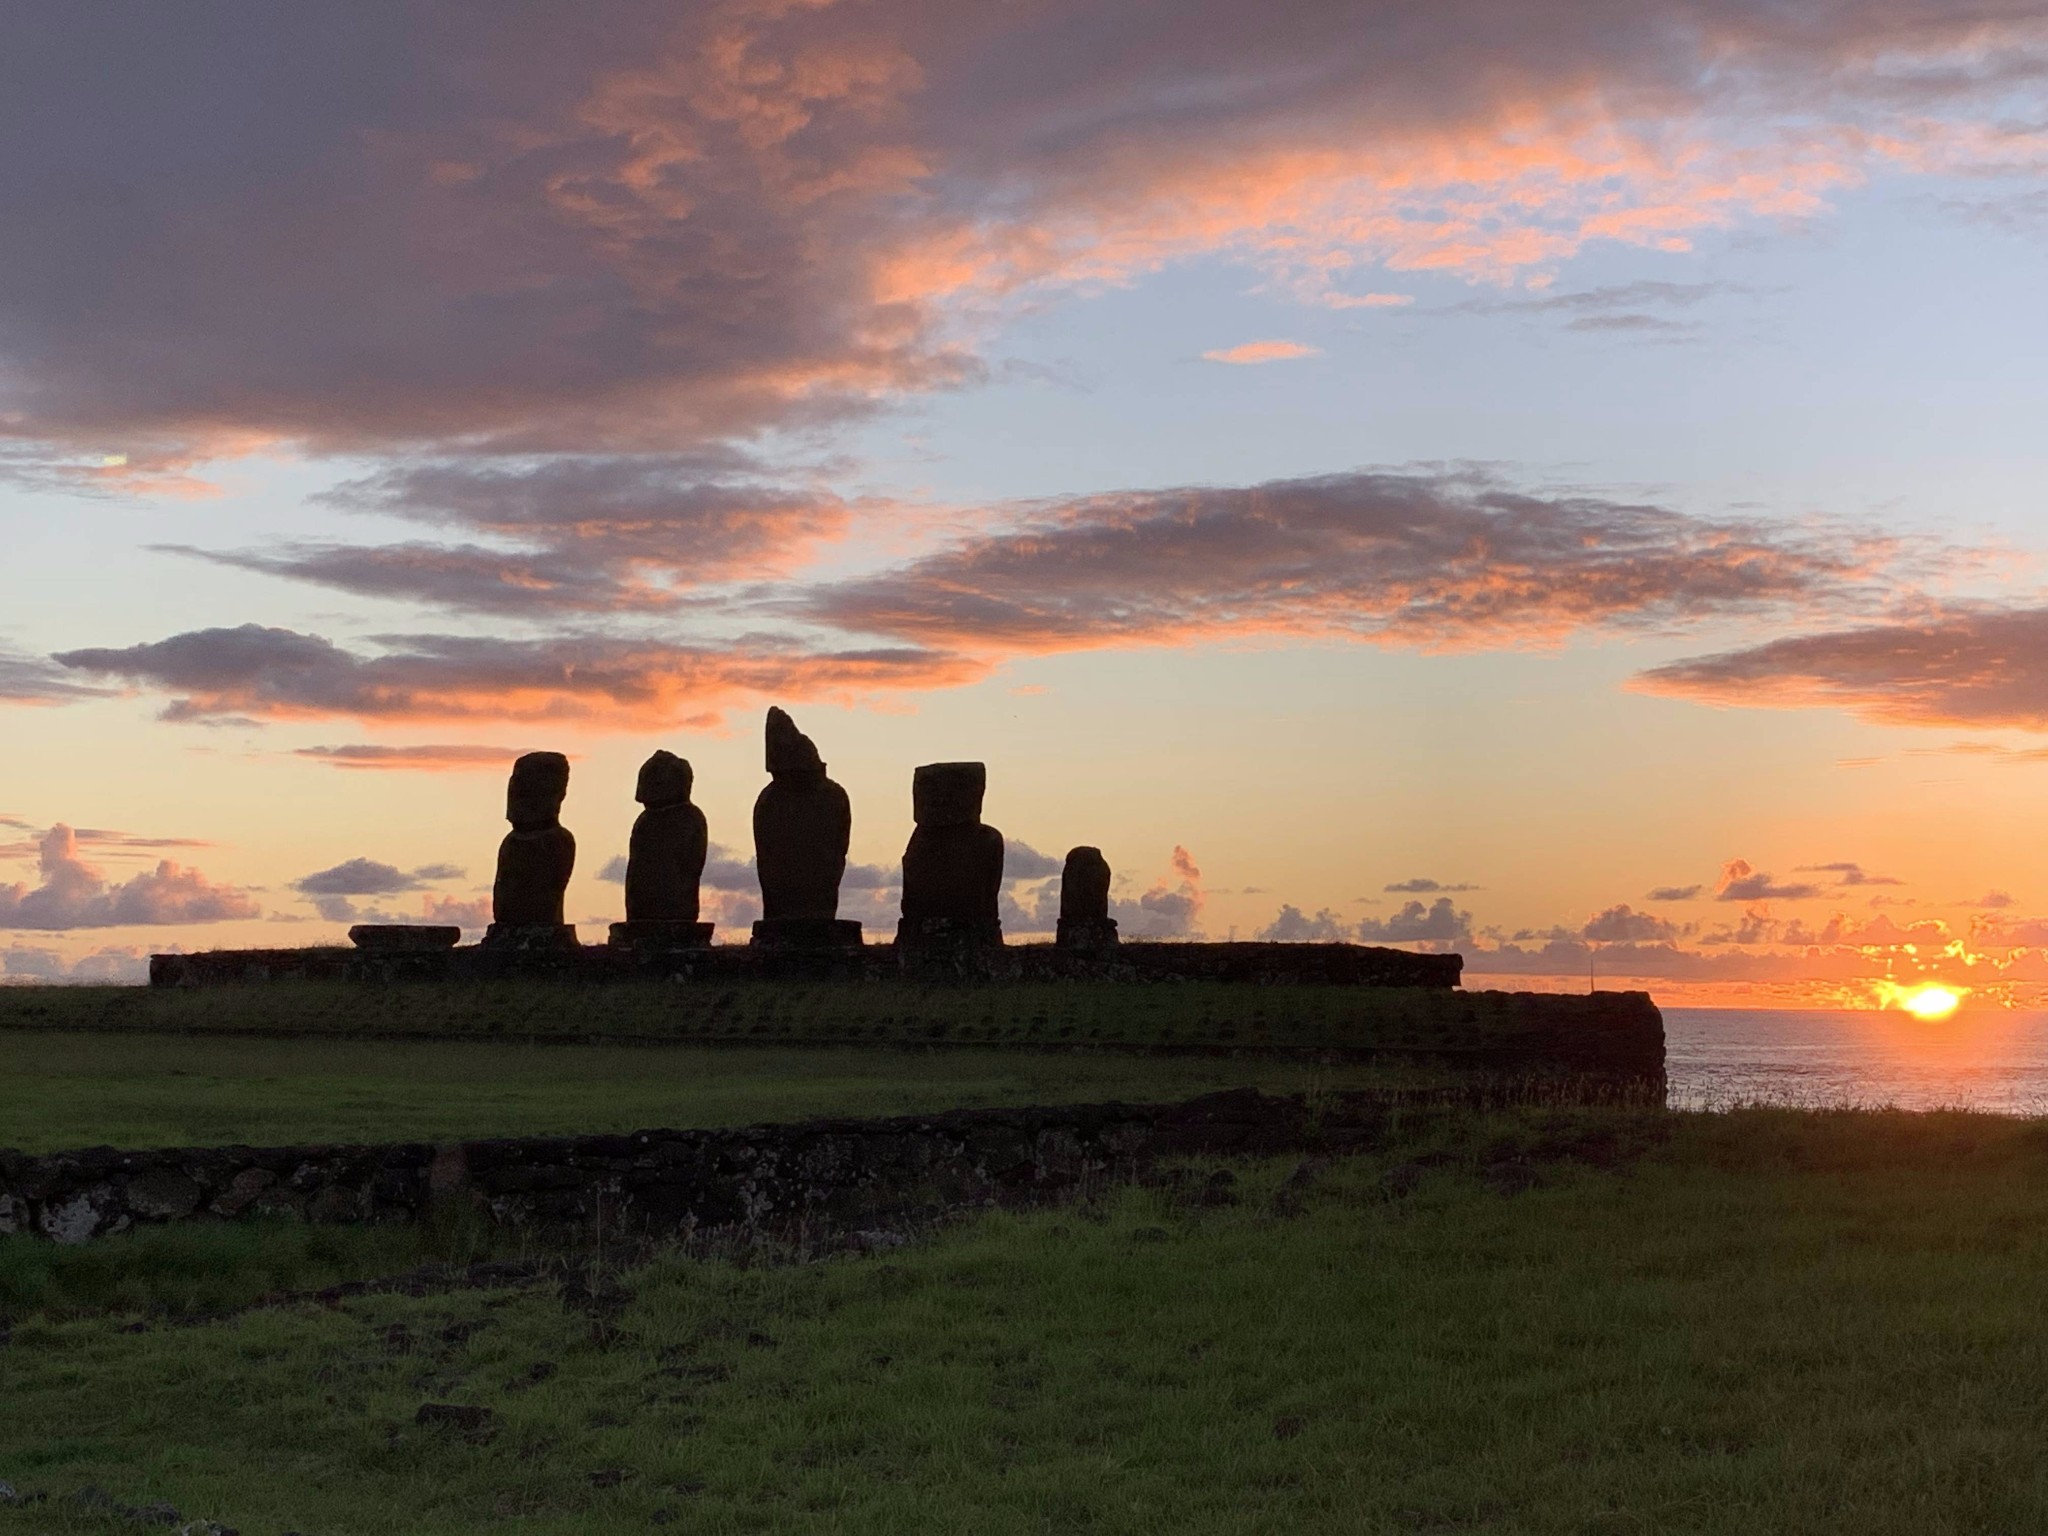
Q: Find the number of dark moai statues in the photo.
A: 5